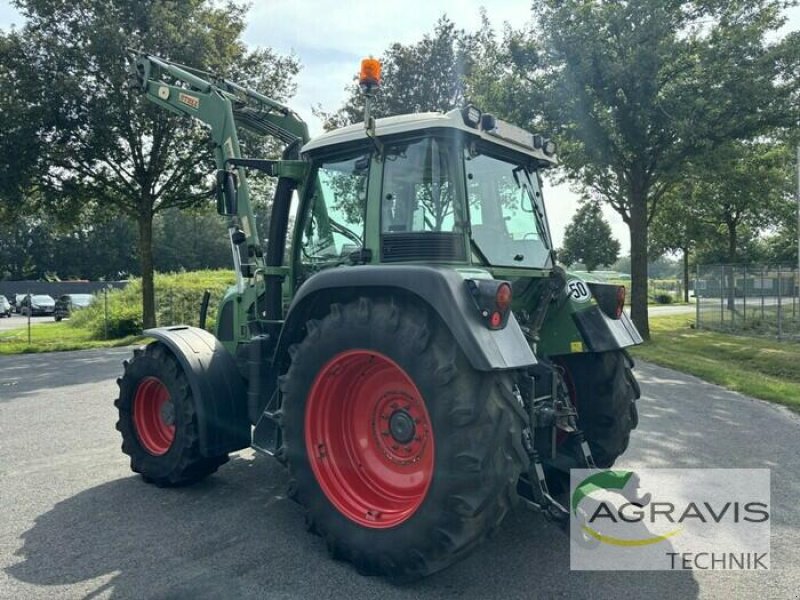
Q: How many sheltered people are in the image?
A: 0